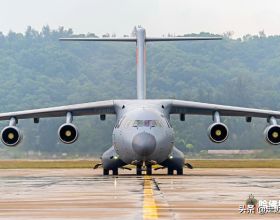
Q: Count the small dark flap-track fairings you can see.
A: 4